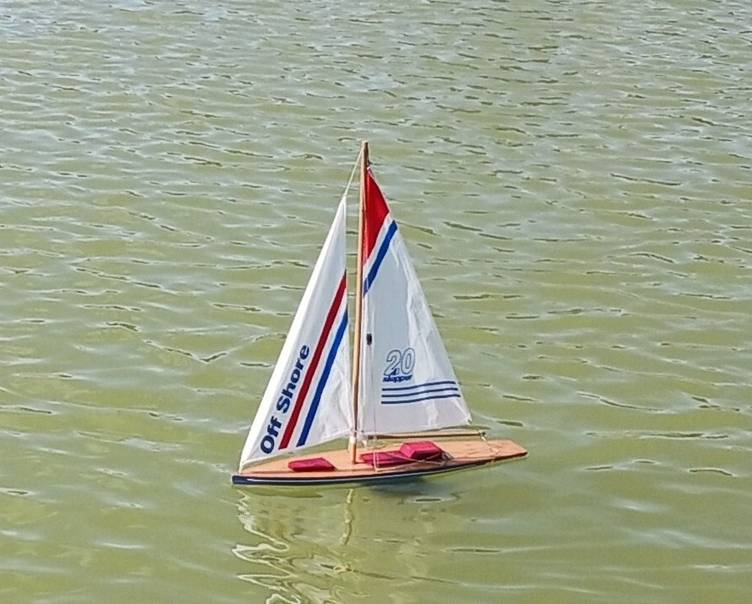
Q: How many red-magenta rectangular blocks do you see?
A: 3